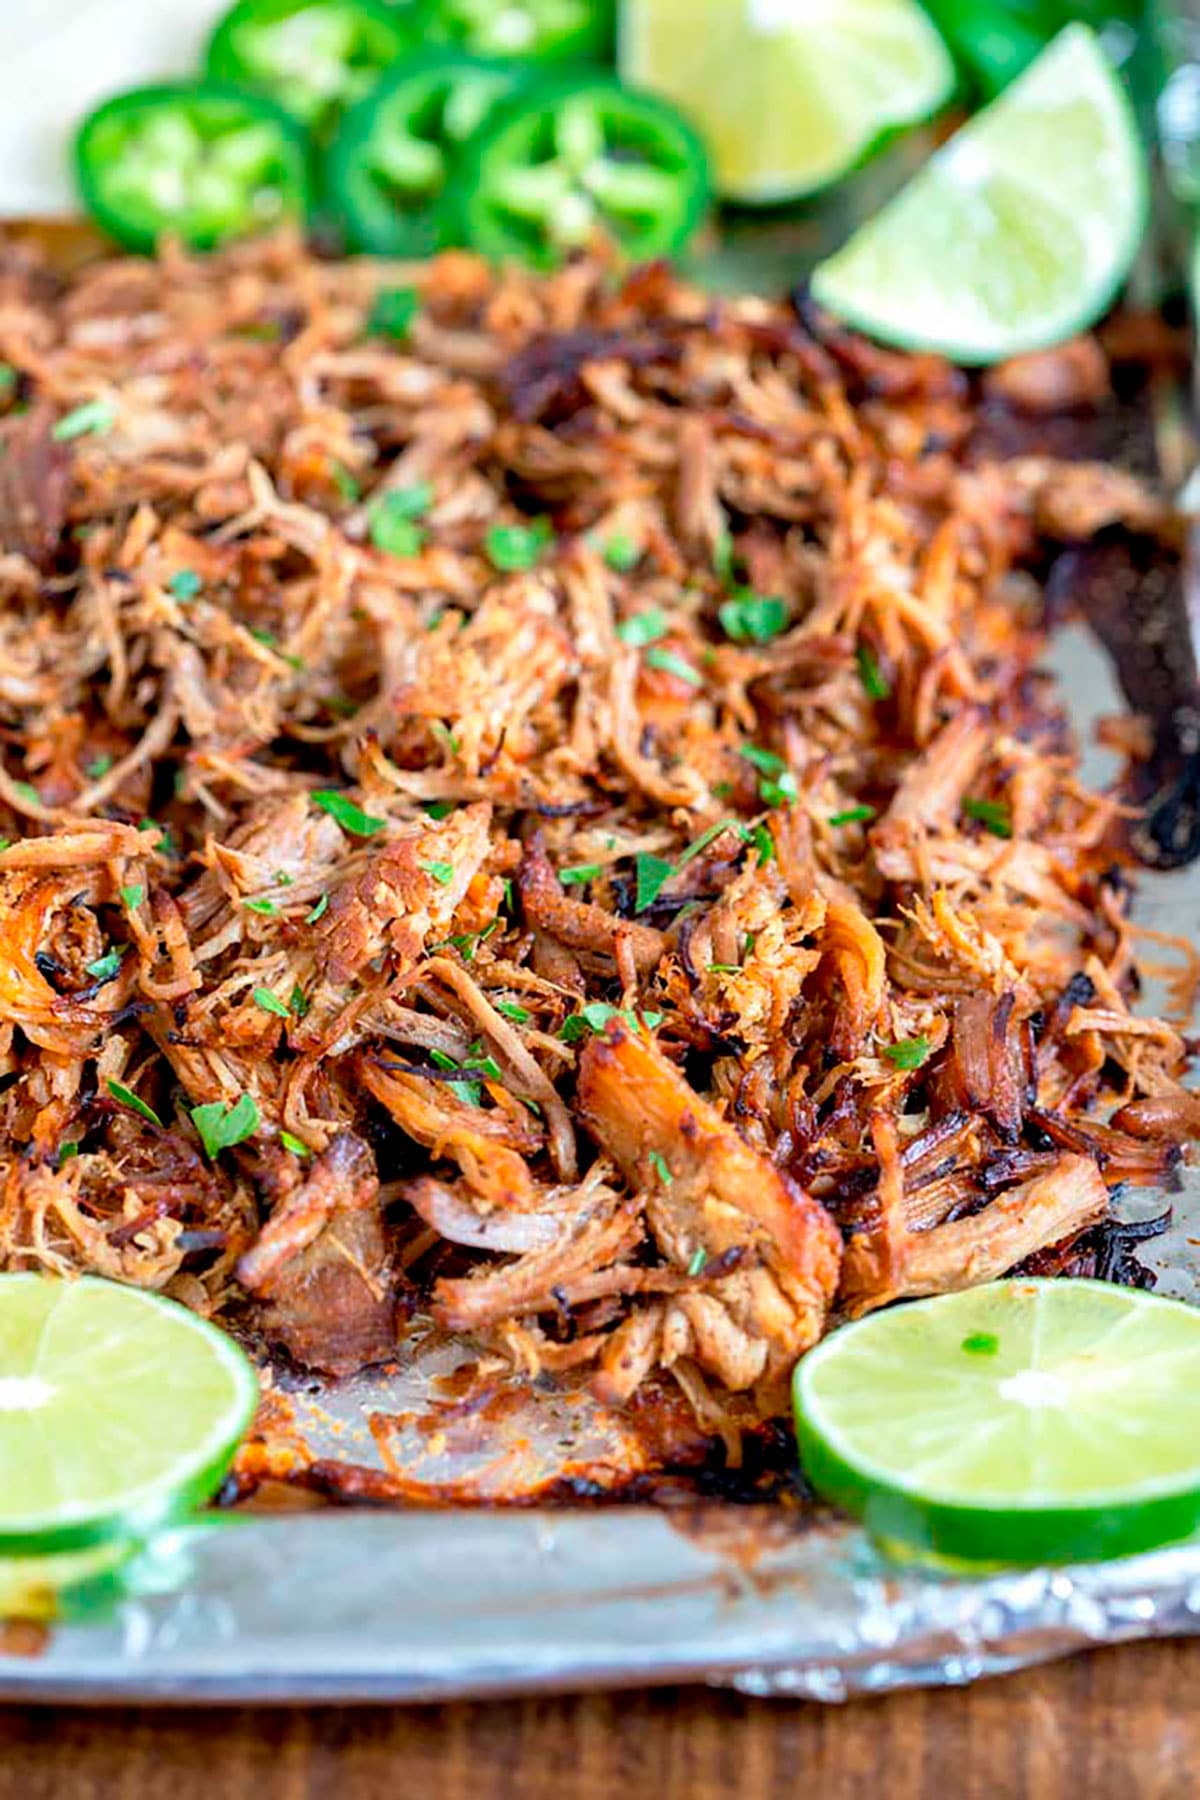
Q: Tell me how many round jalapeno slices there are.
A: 5